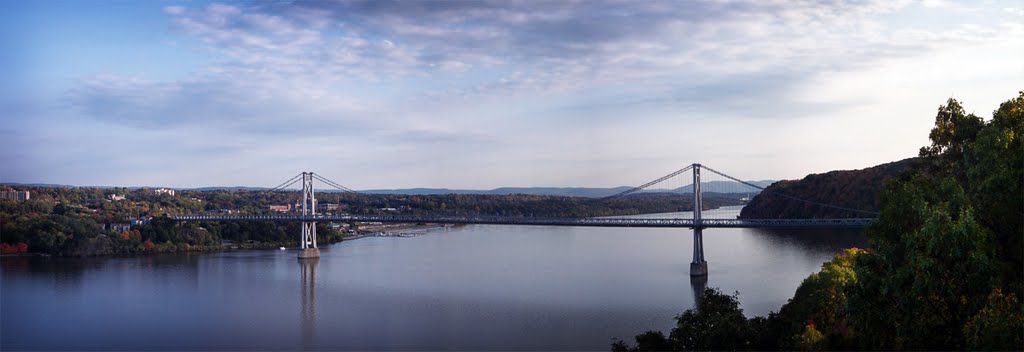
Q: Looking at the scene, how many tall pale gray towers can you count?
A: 2